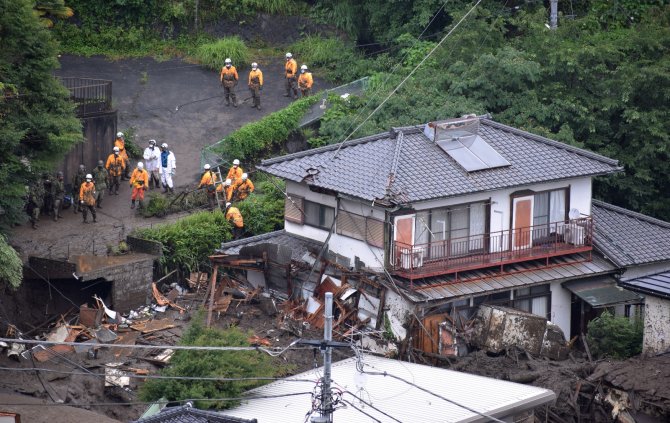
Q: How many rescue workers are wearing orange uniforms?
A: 13